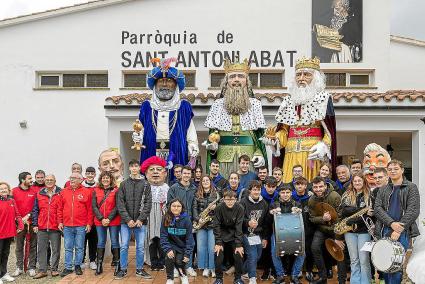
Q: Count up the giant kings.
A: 3